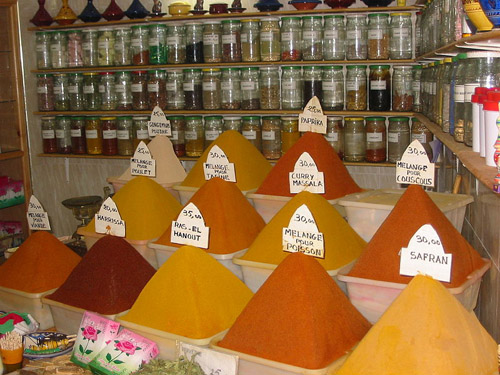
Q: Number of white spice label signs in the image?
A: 11